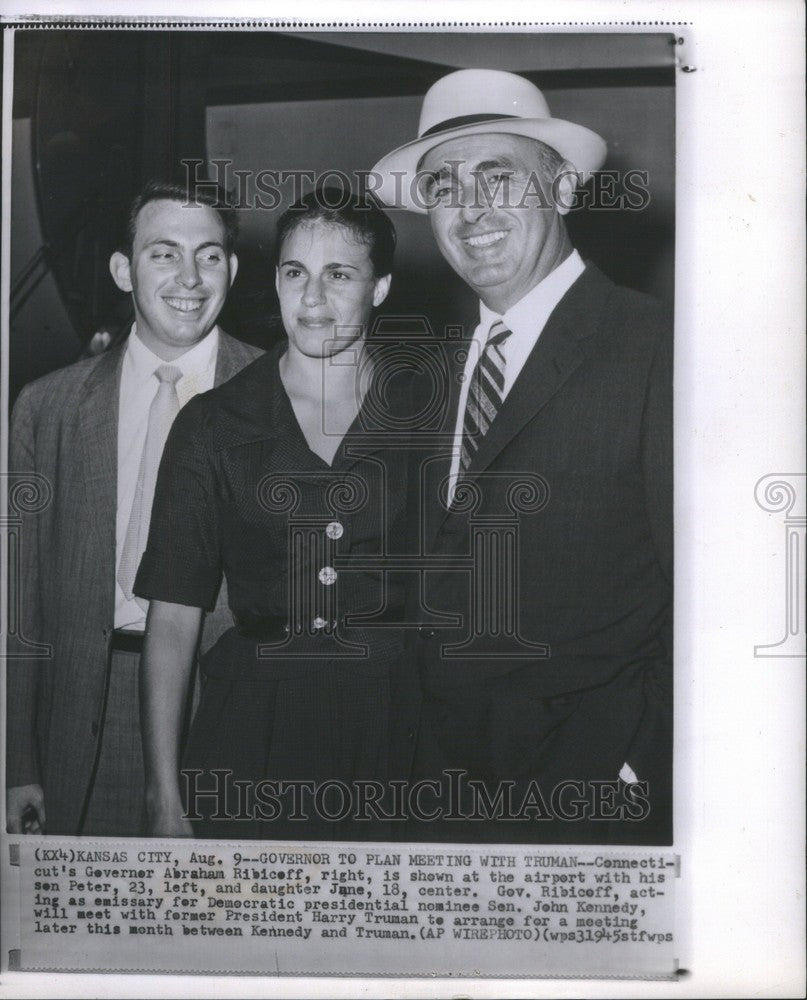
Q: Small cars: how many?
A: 0